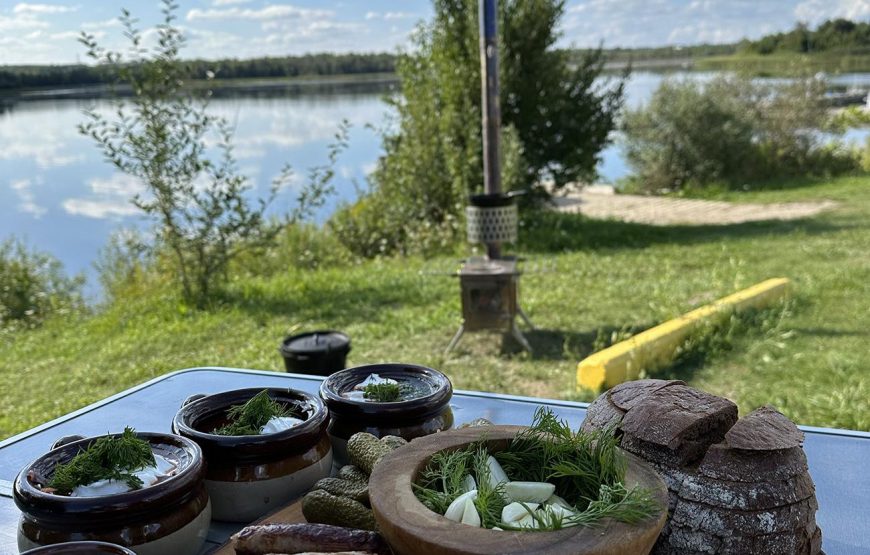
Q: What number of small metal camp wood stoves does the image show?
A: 1